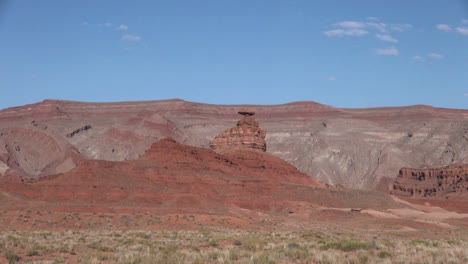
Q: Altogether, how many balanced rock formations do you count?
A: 1